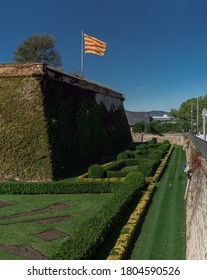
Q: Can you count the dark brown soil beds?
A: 5